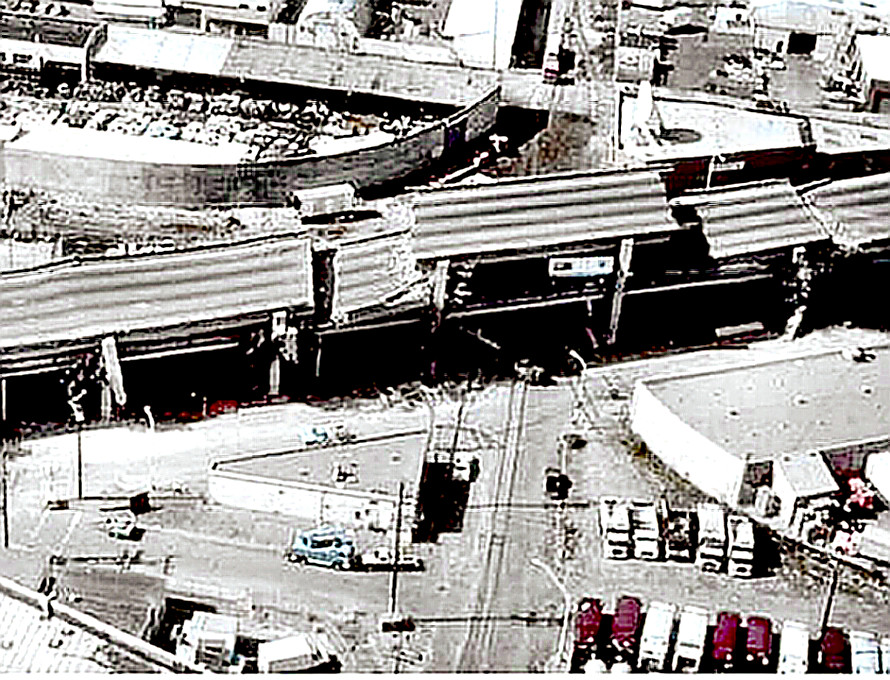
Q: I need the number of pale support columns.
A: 5